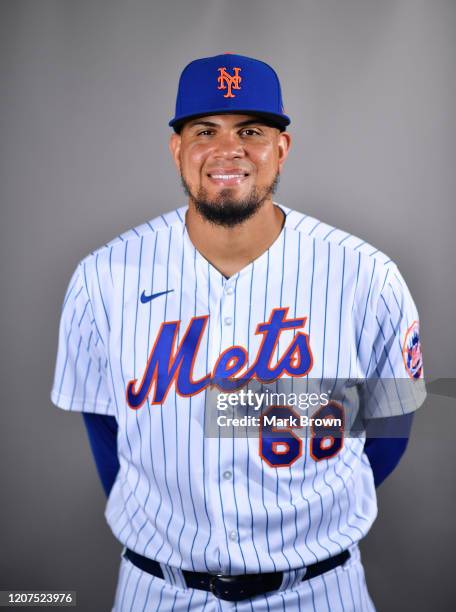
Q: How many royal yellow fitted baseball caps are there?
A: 0